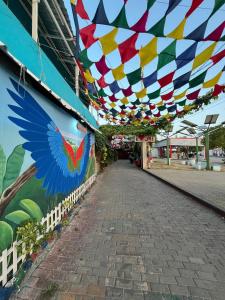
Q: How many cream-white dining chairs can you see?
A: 0